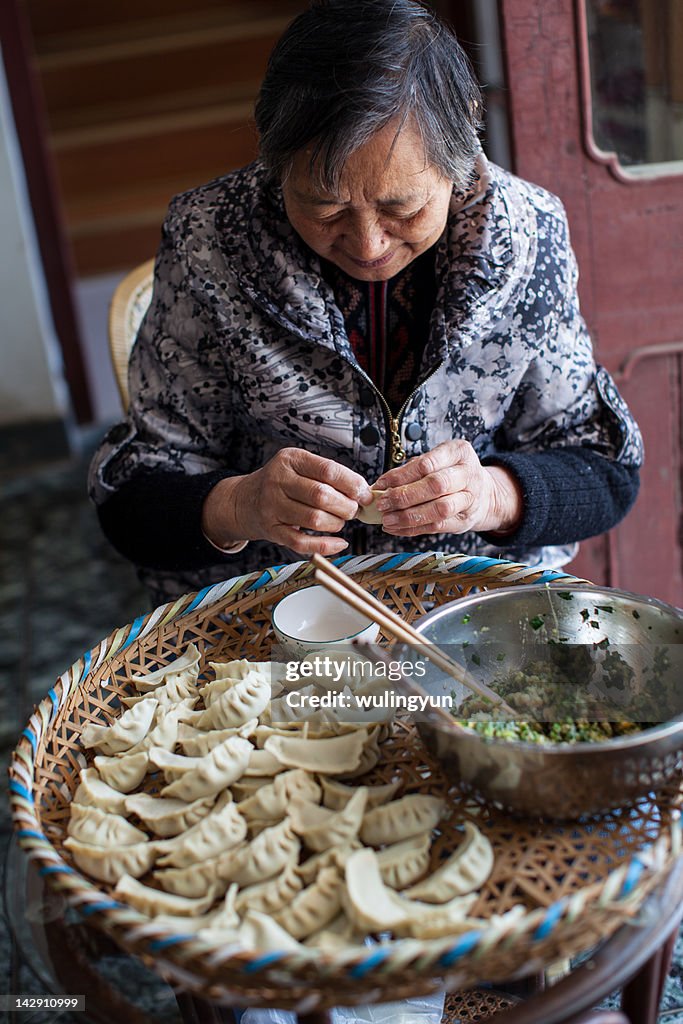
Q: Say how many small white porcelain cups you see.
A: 1